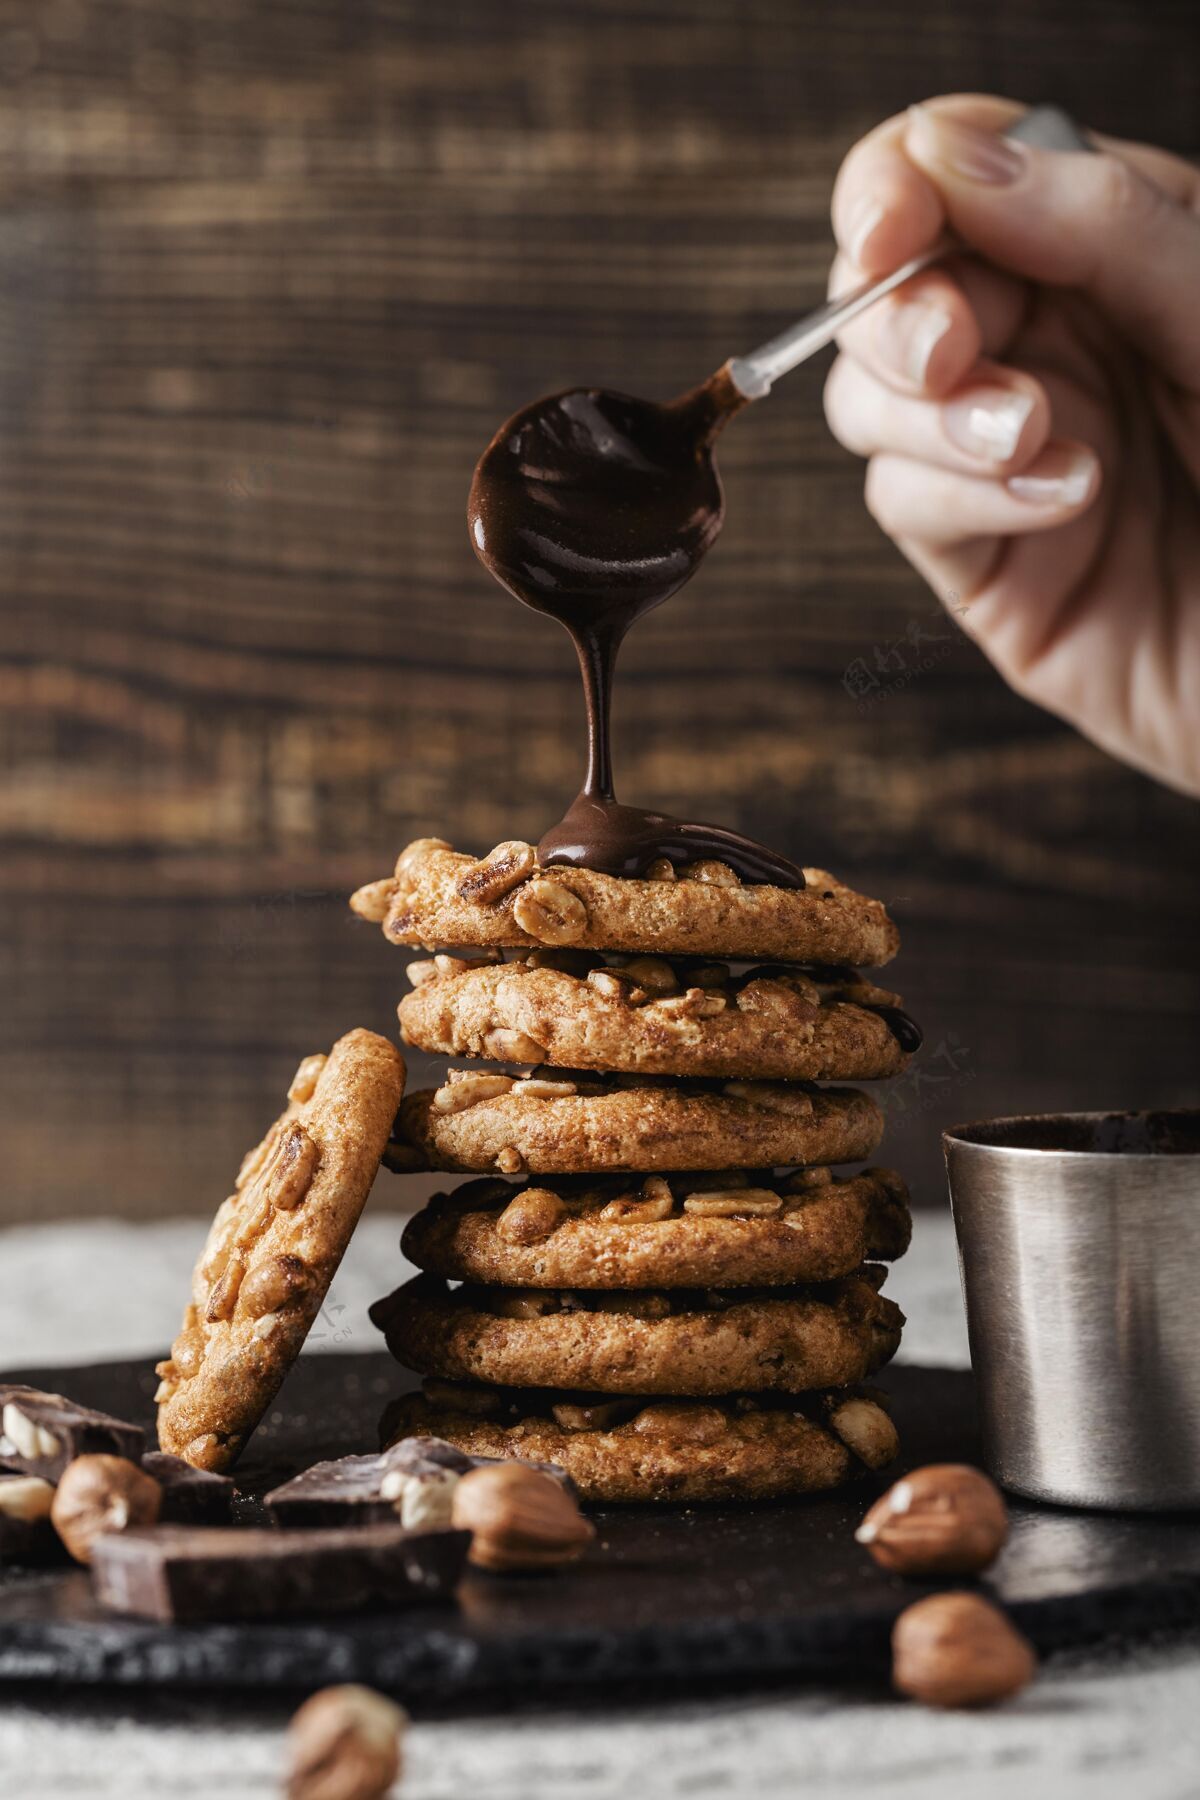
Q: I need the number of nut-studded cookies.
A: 7